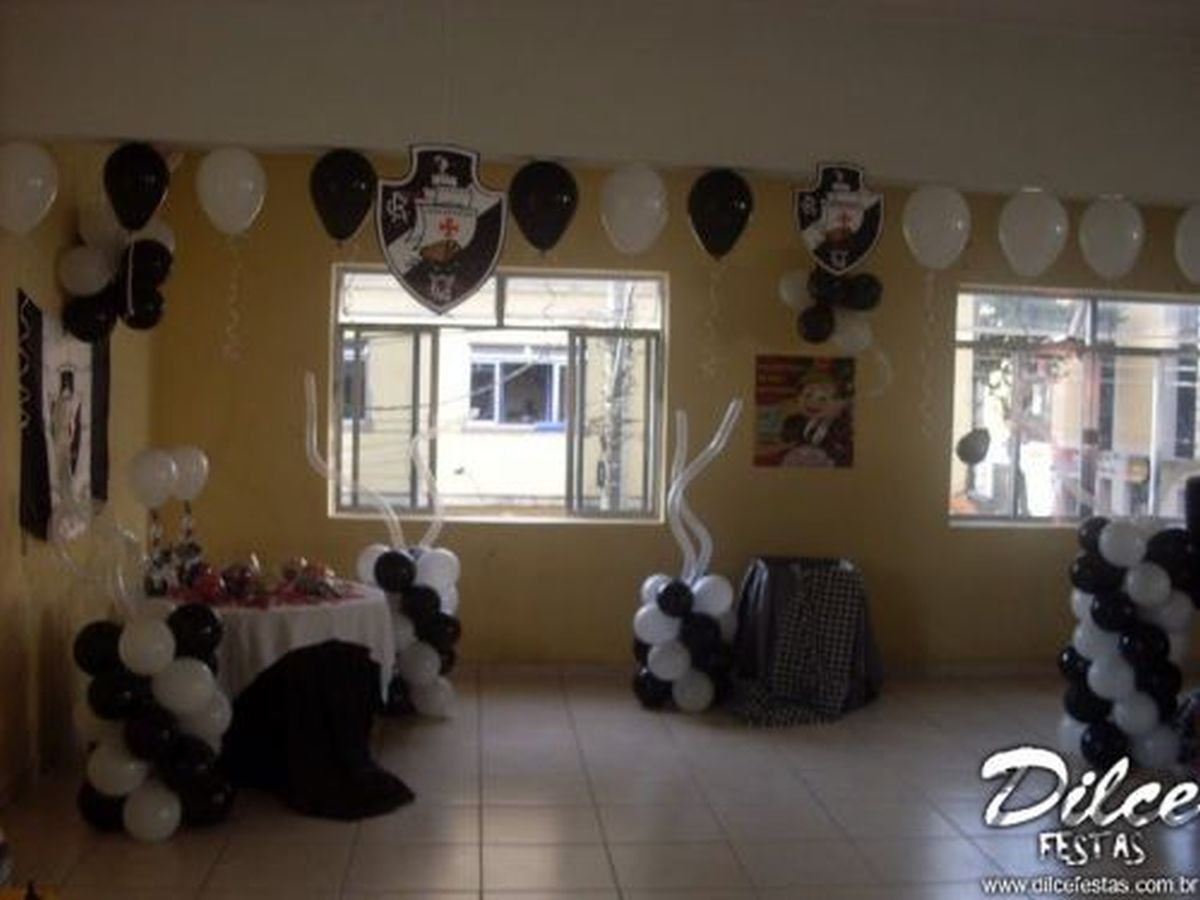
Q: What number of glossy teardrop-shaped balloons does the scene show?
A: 11